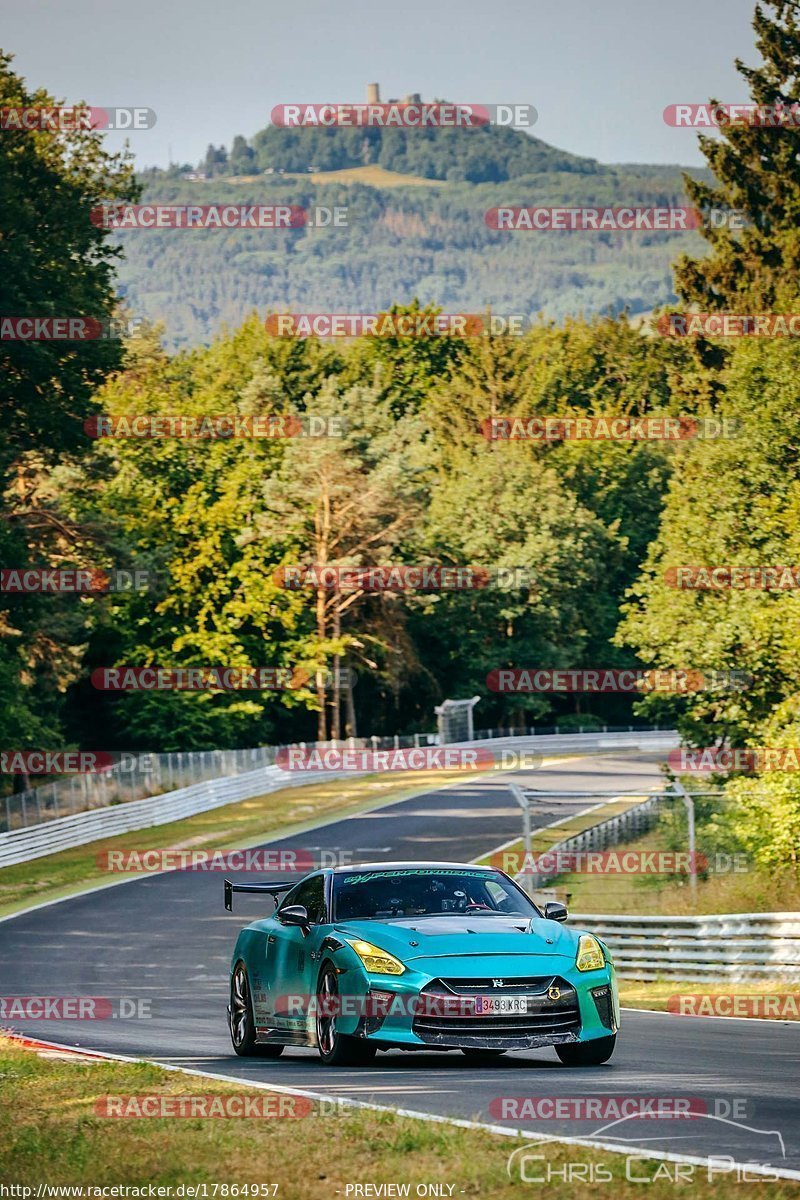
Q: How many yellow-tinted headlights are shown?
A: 2